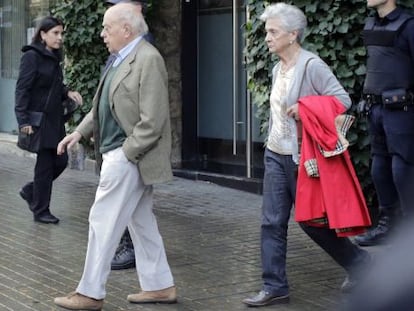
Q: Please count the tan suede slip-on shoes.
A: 2